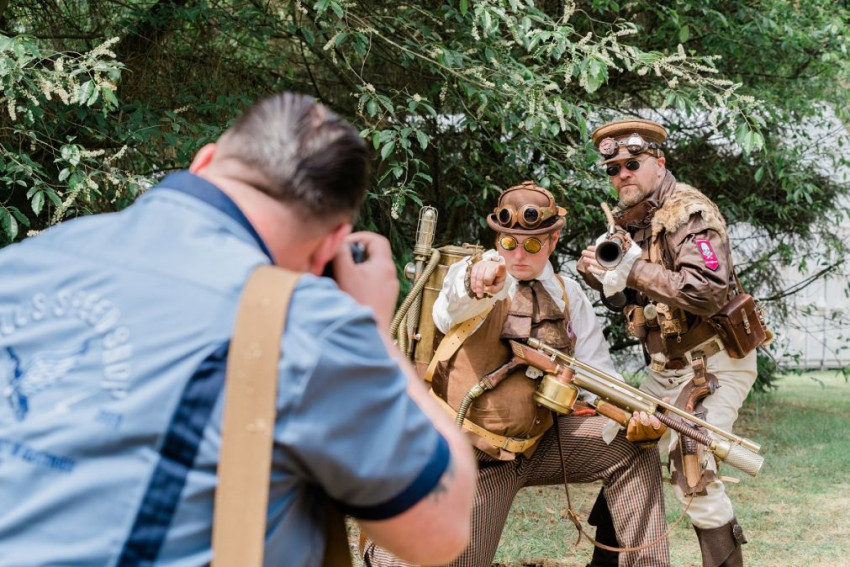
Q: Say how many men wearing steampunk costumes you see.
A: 2